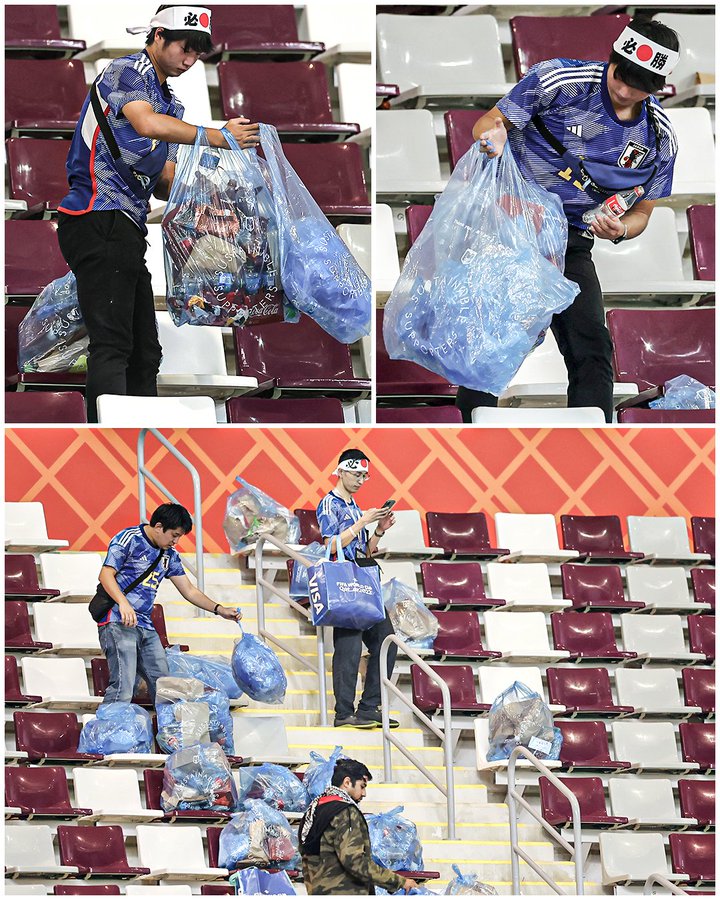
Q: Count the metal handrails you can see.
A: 5